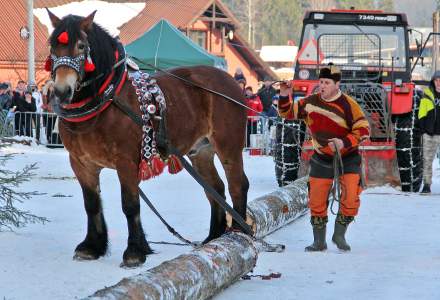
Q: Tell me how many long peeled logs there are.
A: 2